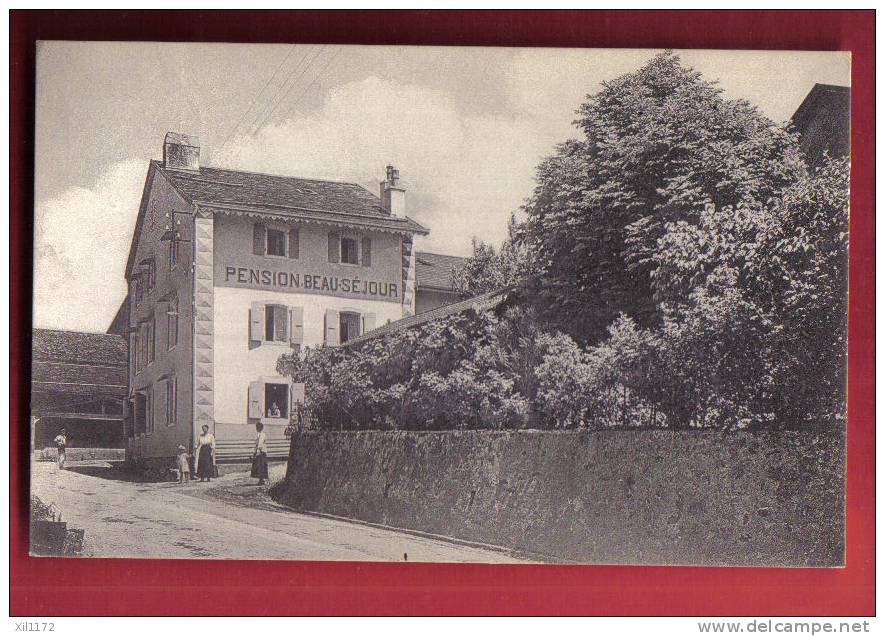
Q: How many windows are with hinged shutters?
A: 5